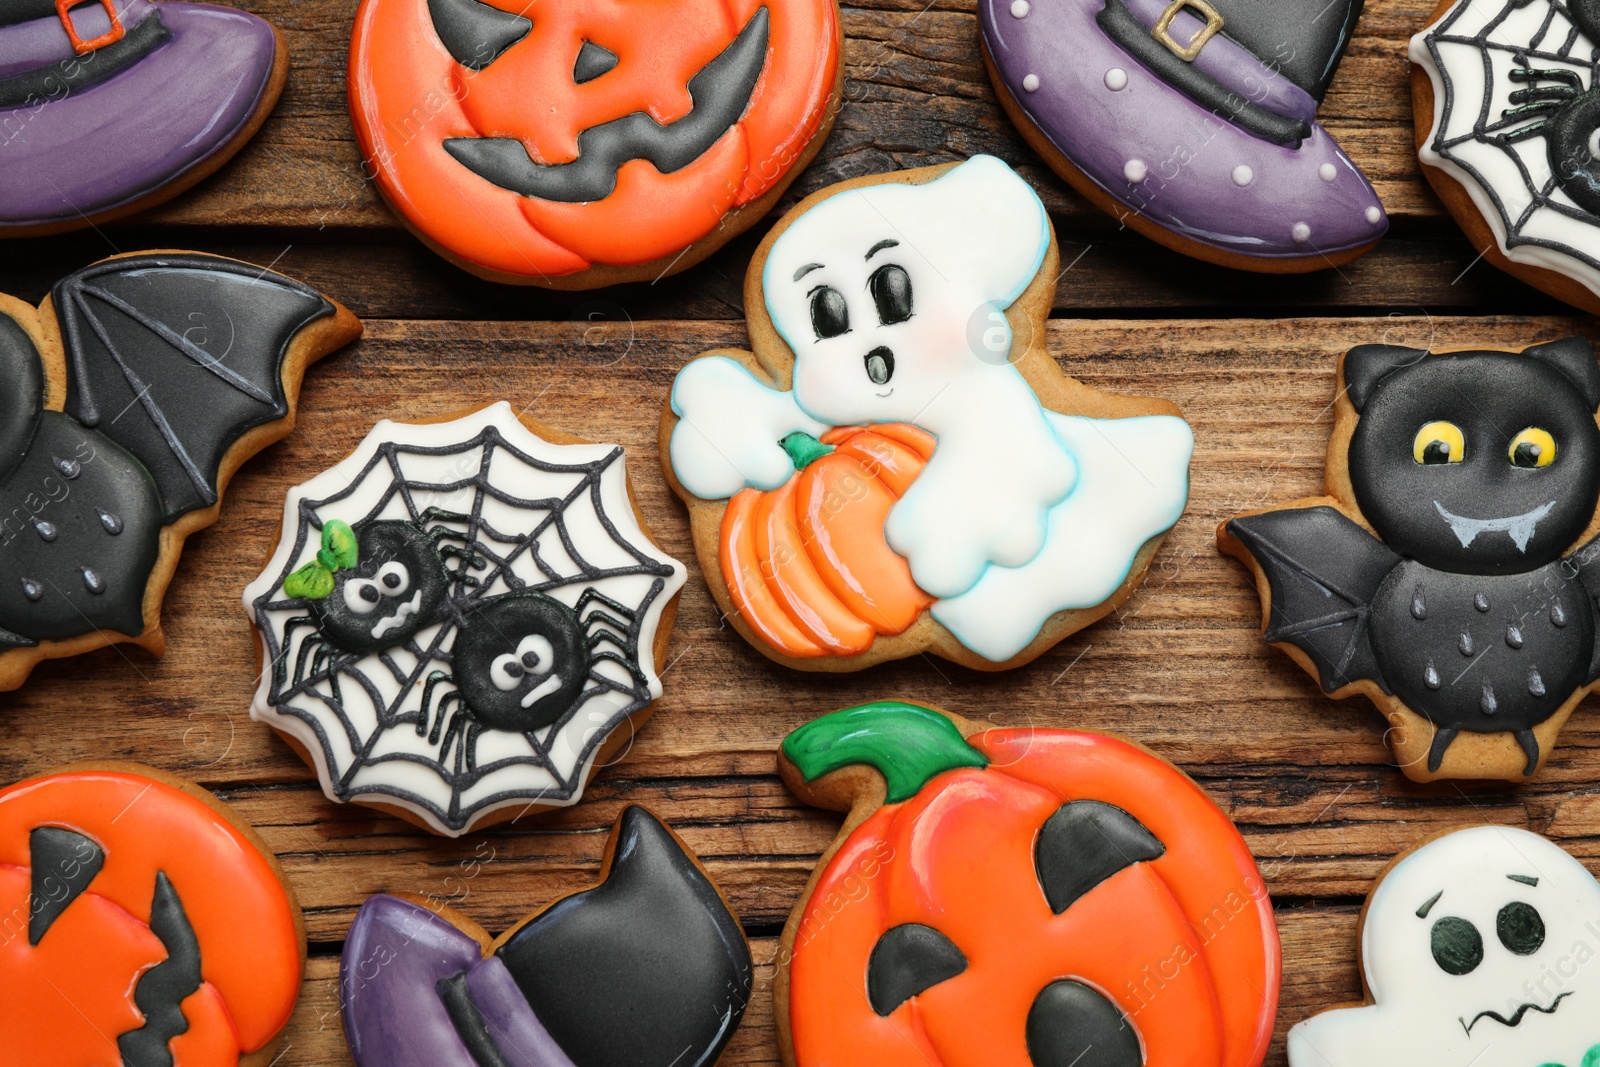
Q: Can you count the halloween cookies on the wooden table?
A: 12